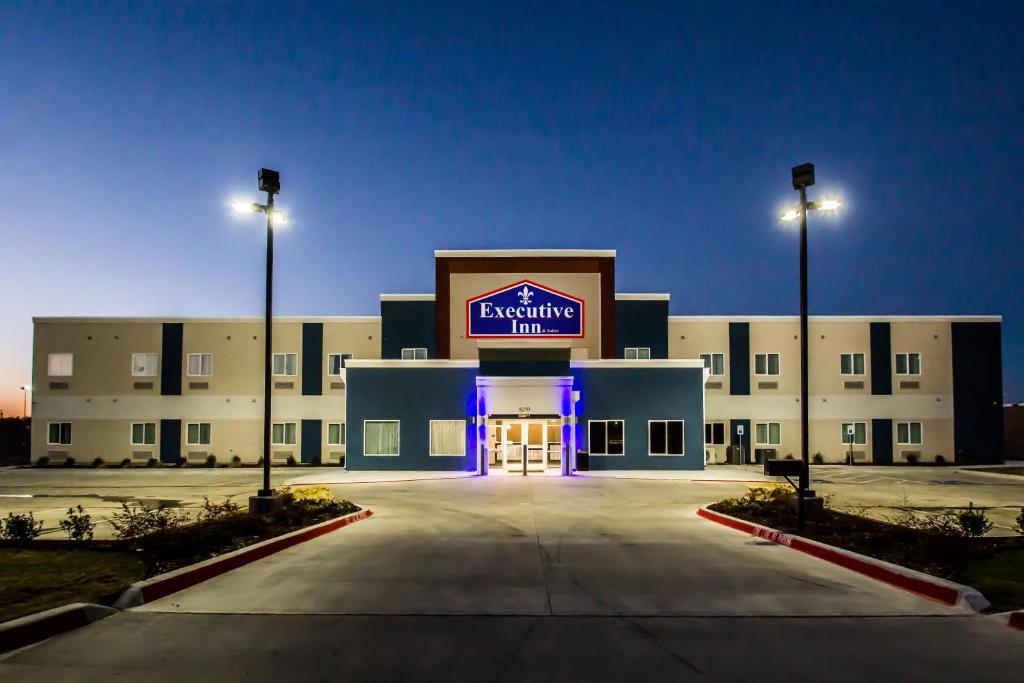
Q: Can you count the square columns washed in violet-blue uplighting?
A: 2